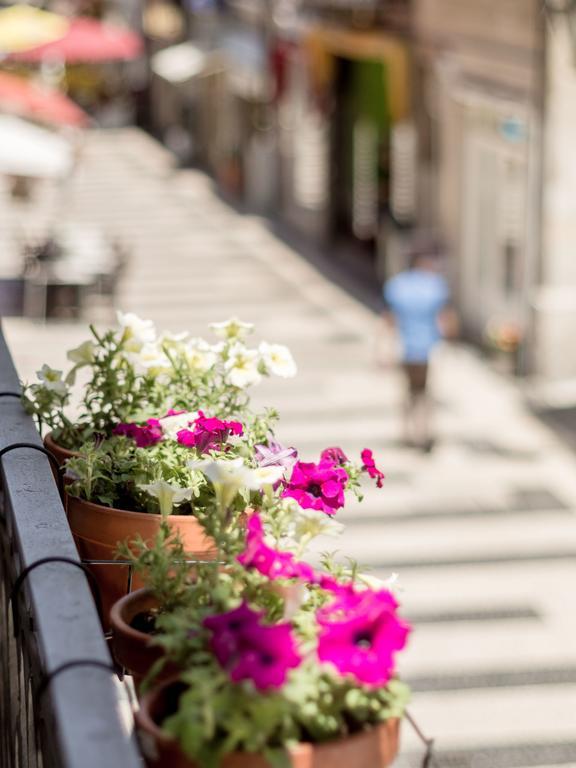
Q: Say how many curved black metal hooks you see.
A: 4